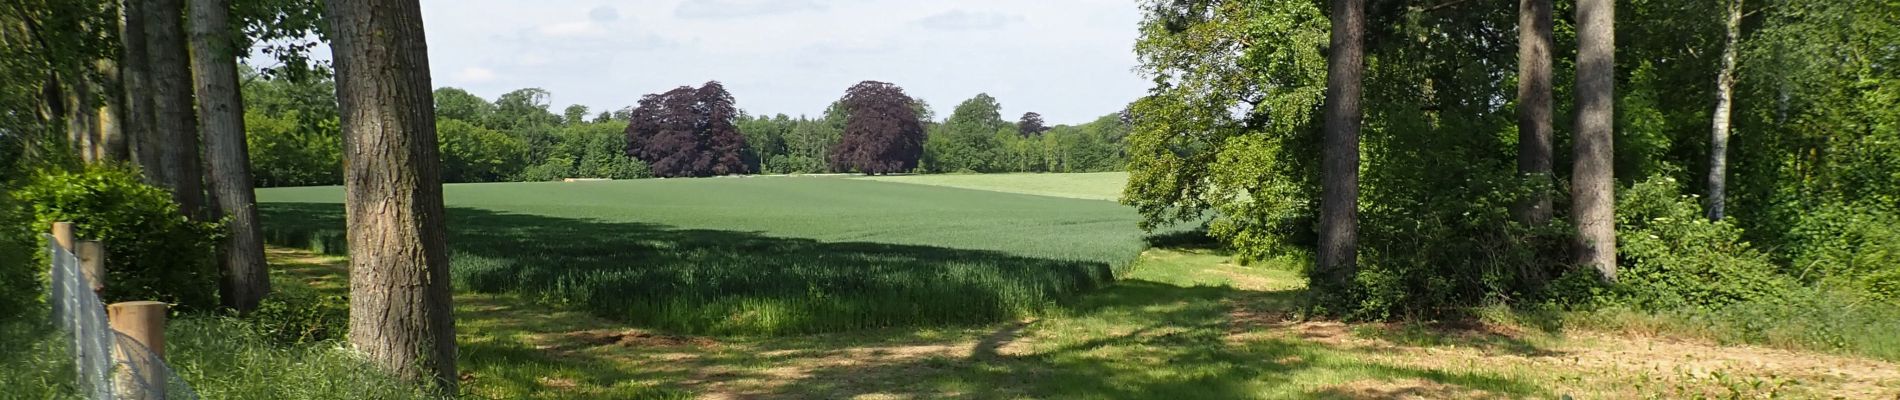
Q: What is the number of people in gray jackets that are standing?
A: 0